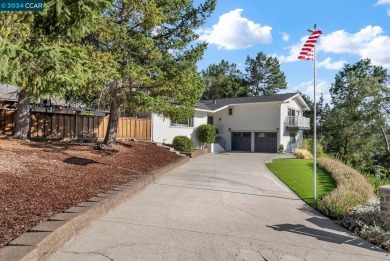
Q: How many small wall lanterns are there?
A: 3